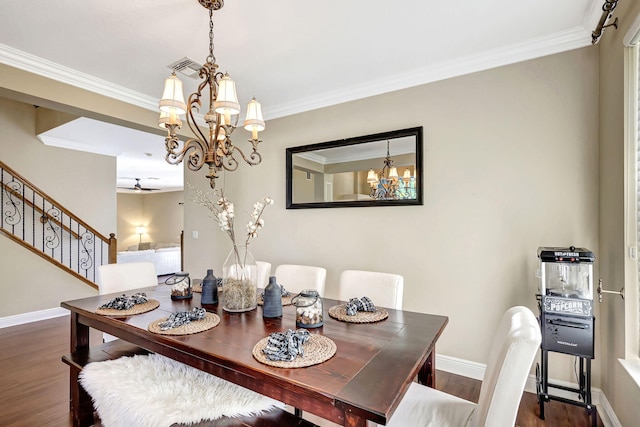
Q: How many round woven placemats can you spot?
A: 6